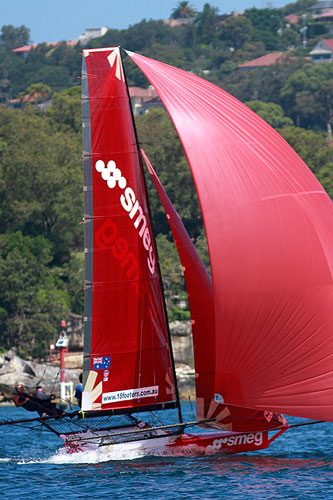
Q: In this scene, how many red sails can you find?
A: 3